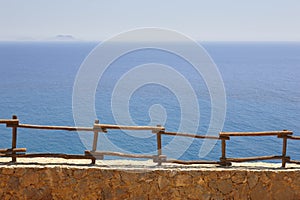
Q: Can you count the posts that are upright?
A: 5